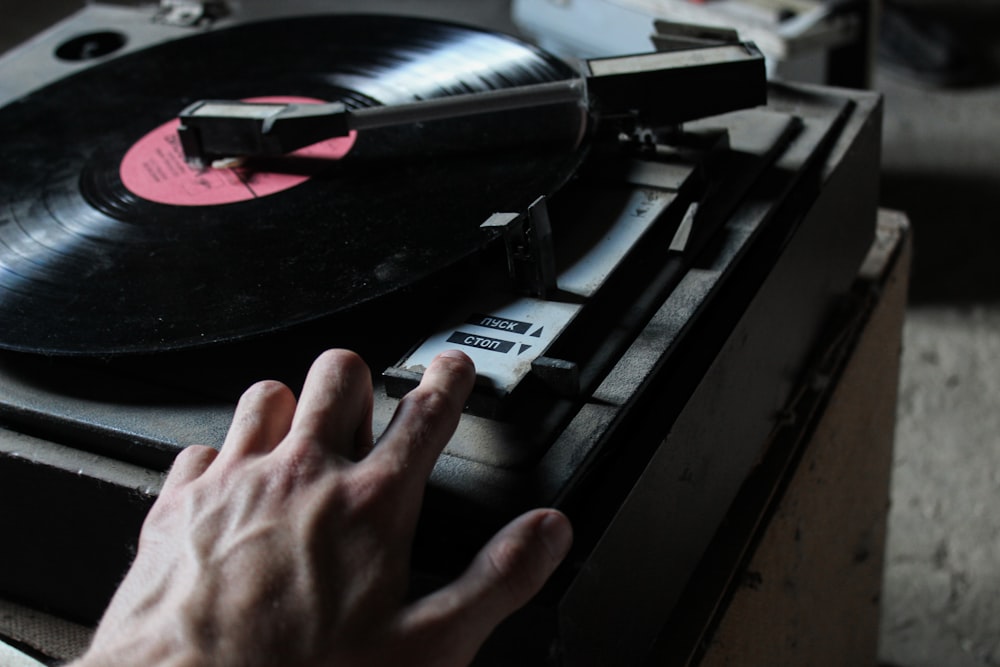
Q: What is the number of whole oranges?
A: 0